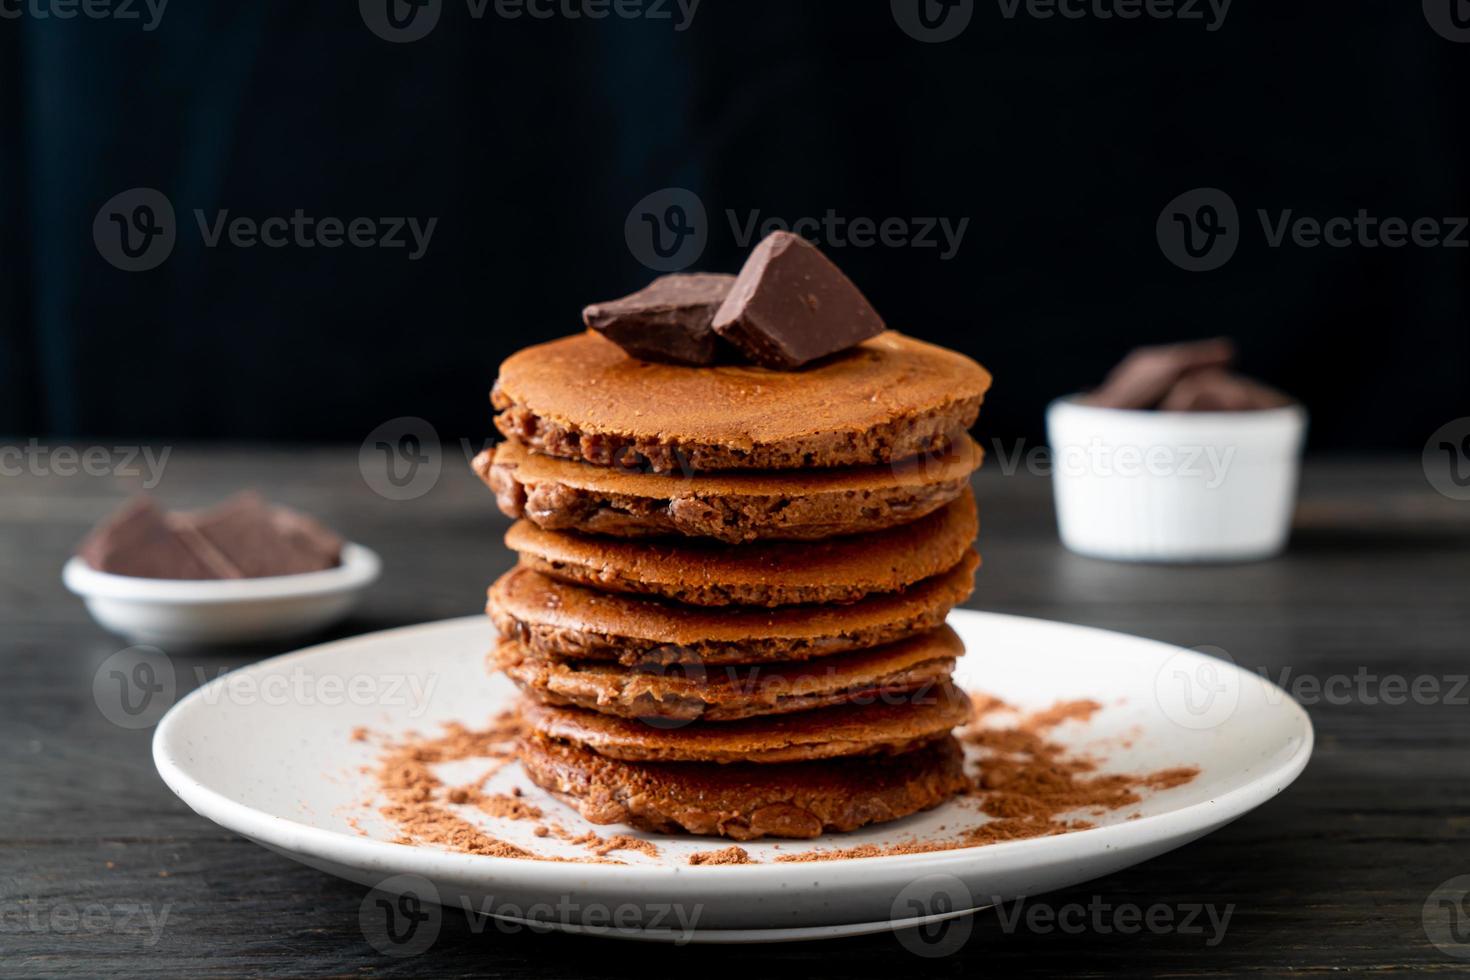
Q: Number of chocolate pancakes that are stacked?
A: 7